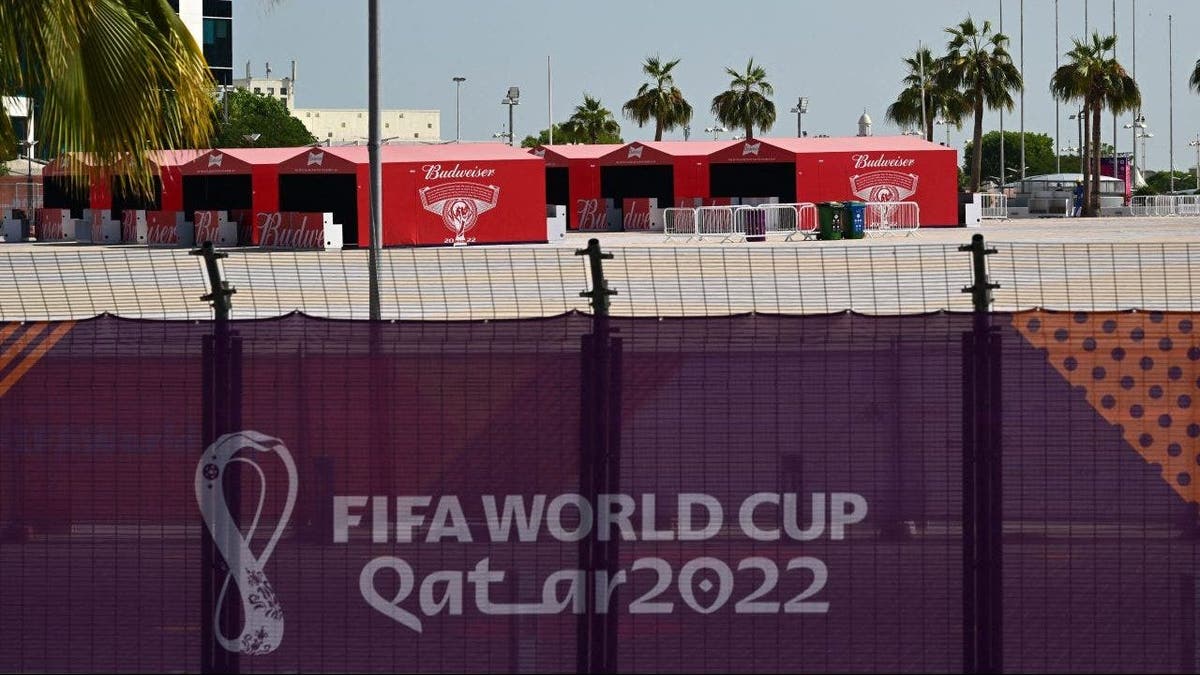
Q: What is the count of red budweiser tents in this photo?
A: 7